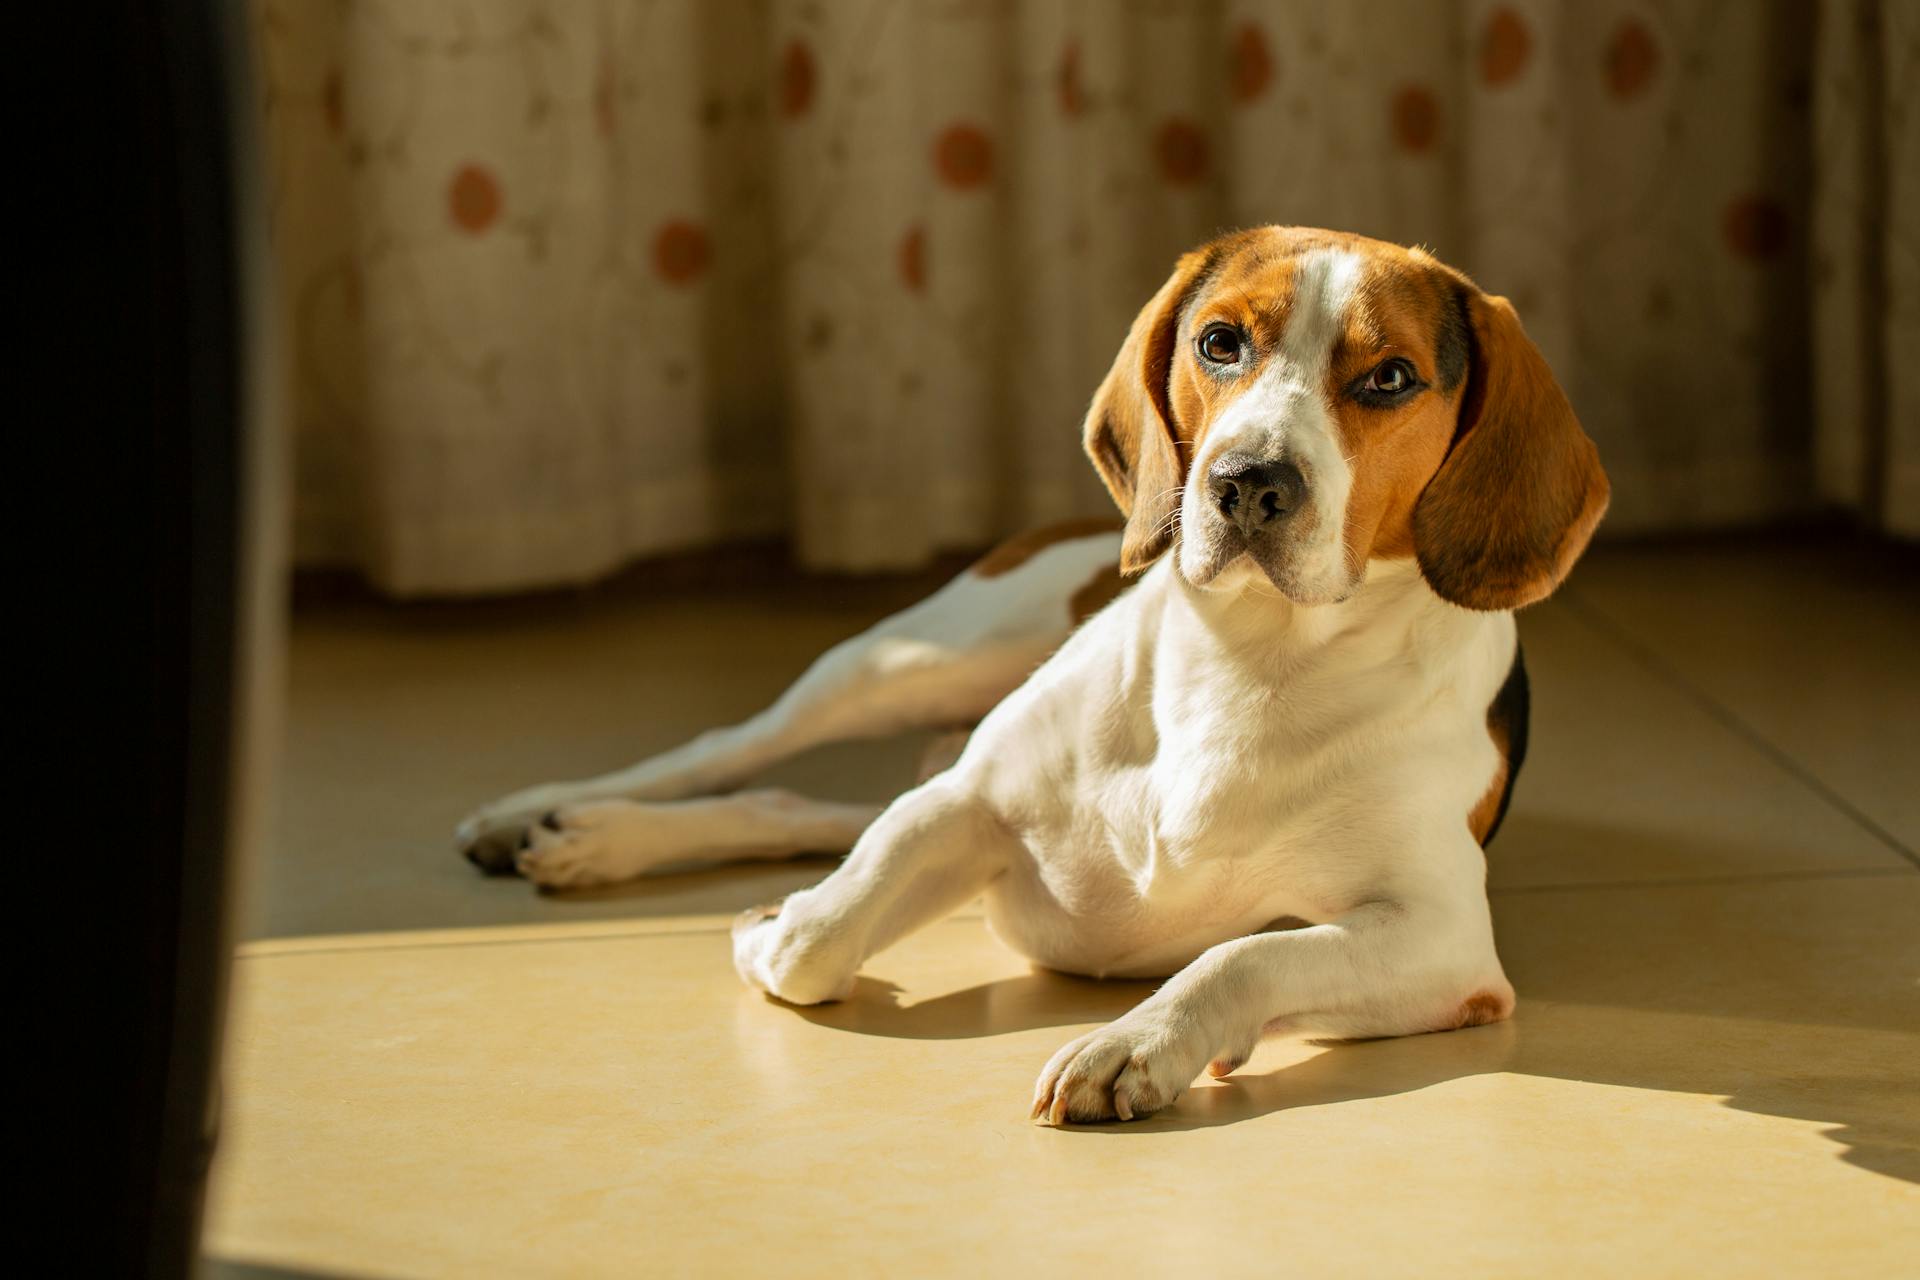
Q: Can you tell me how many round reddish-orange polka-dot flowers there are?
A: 12